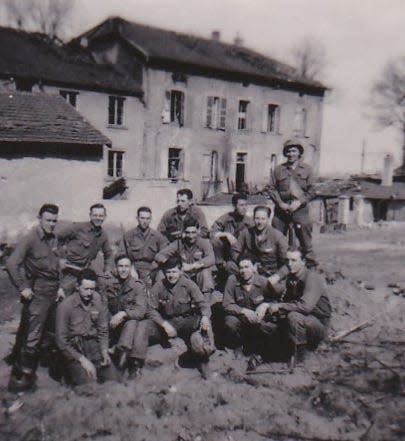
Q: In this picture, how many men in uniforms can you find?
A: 13